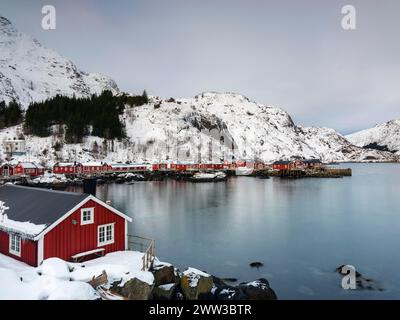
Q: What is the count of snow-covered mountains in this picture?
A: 3